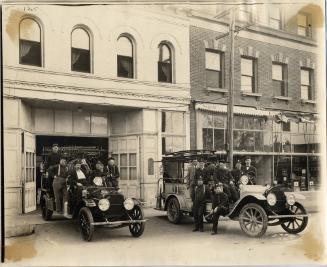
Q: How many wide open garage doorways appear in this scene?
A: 1